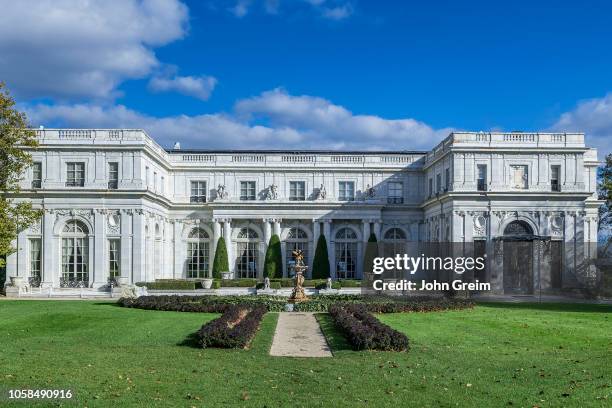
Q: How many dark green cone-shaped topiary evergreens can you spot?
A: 4